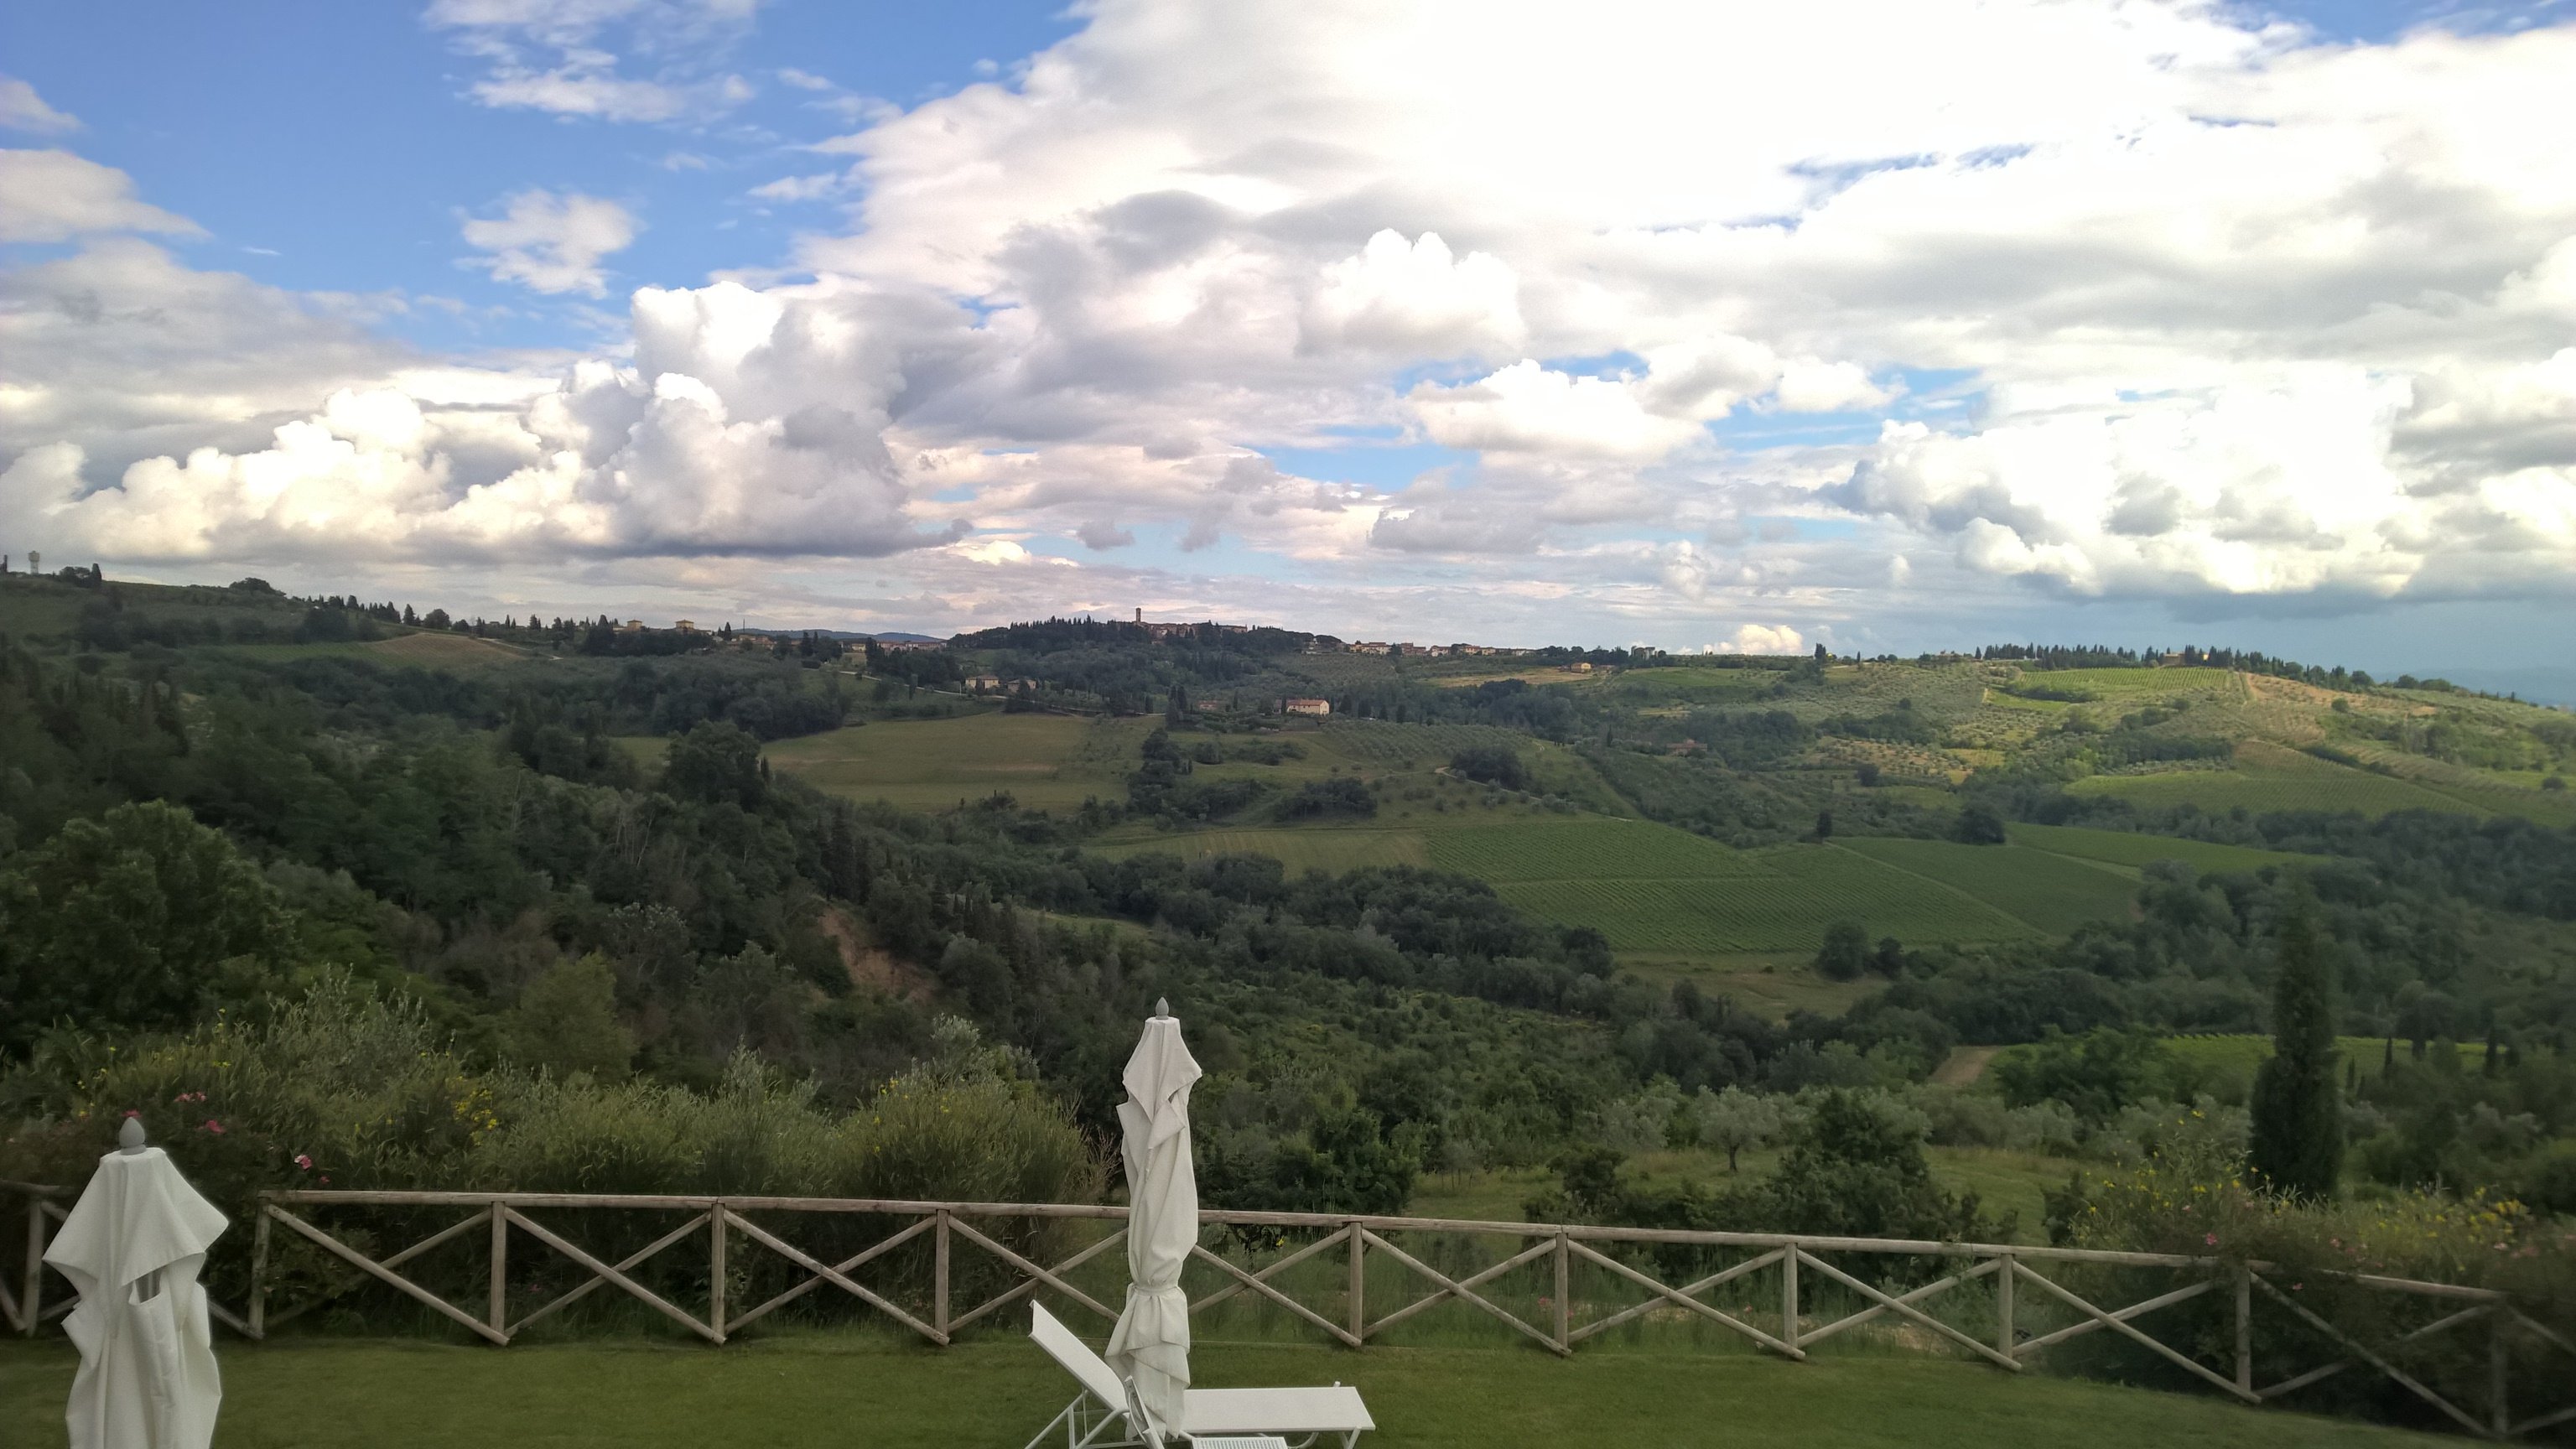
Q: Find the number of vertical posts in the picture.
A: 11